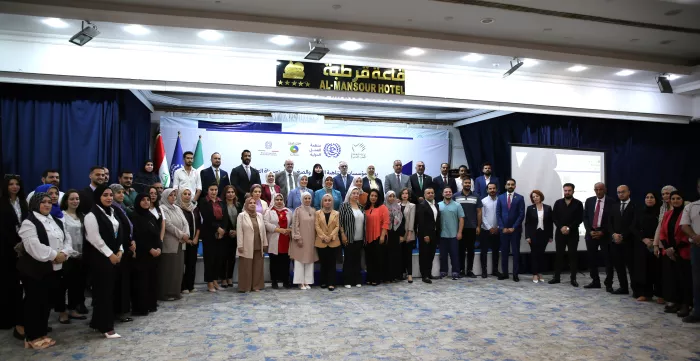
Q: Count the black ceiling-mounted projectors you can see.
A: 4